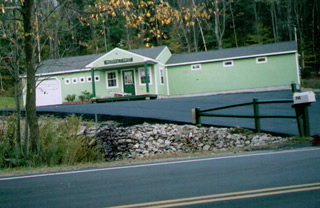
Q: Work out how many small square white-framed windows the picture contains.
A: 5